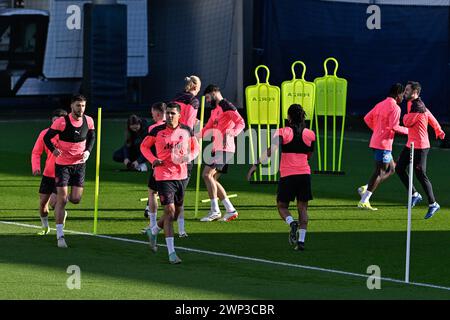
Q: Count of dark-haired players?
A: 8